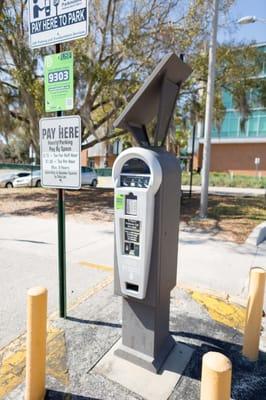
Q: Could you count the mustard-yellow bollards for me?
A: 3